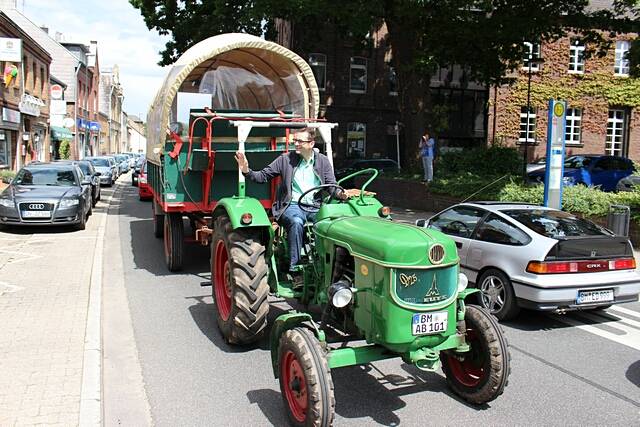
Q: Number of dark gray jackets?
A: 1